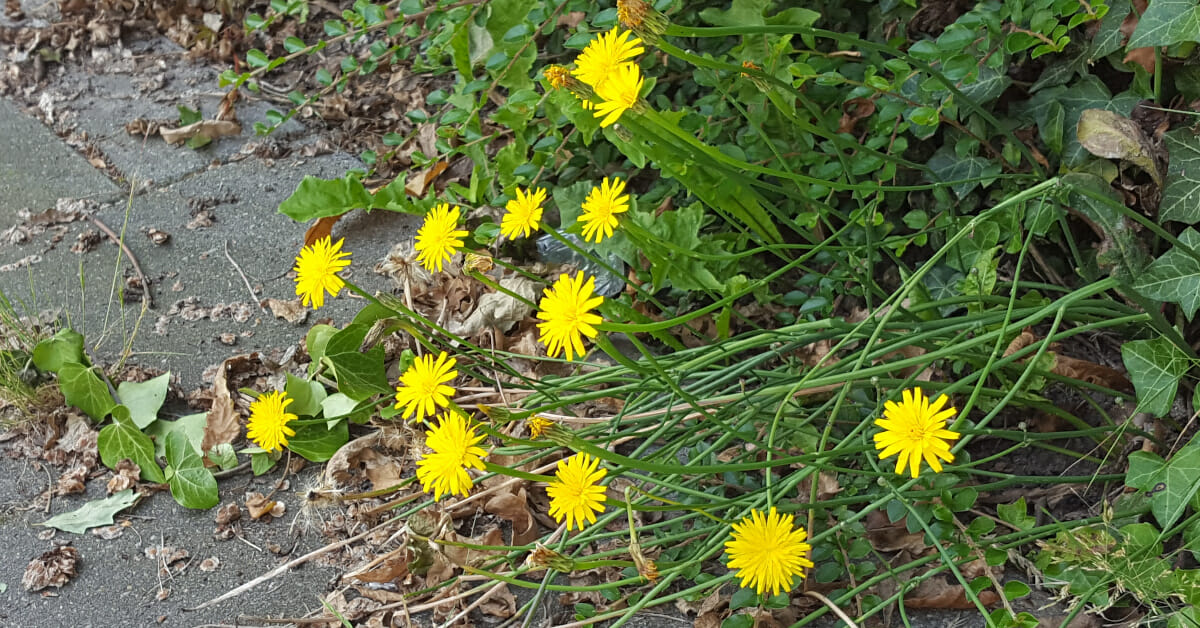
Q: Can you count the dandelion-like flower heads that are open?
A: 13